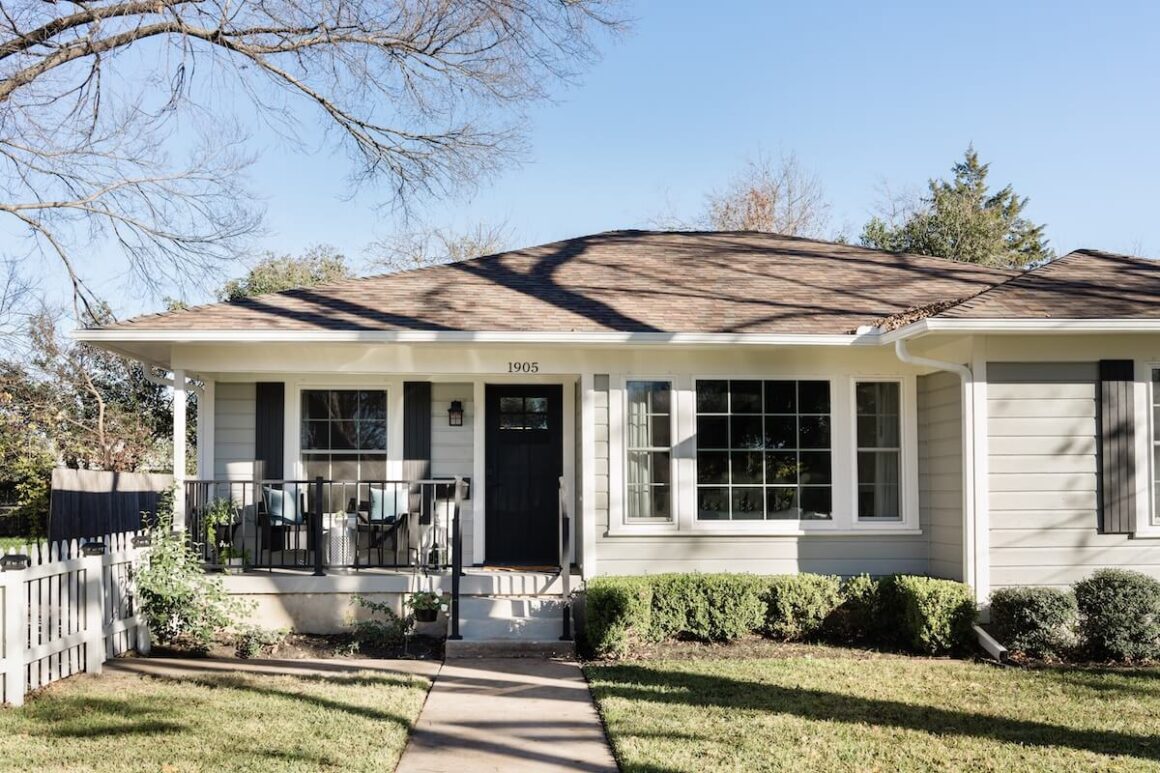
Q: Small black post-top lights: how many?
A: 3